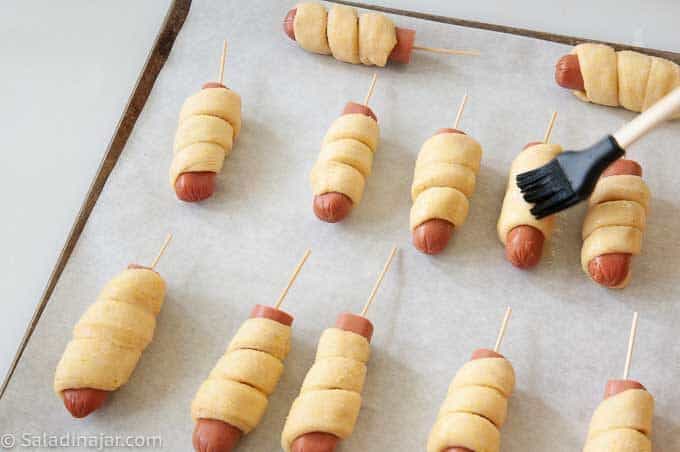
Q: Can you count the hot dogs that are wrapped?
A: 12